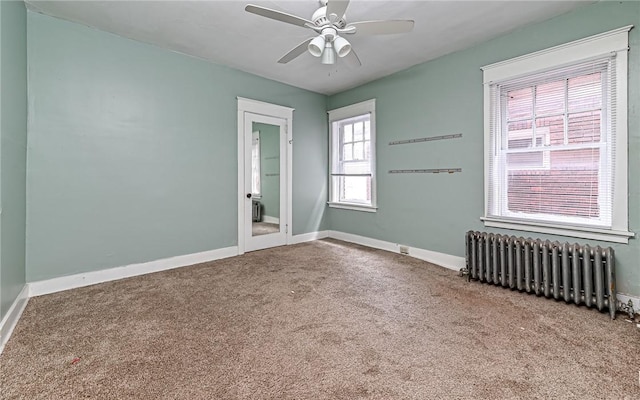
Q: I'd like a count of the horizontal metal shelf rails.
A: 2